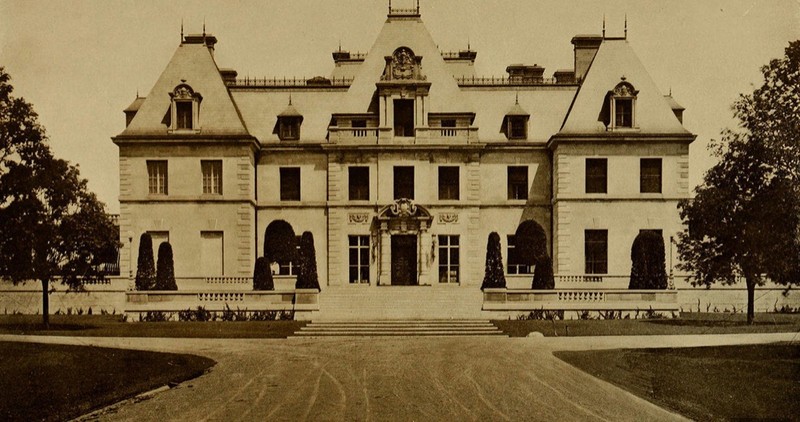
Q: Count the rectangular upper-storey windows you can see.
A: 9